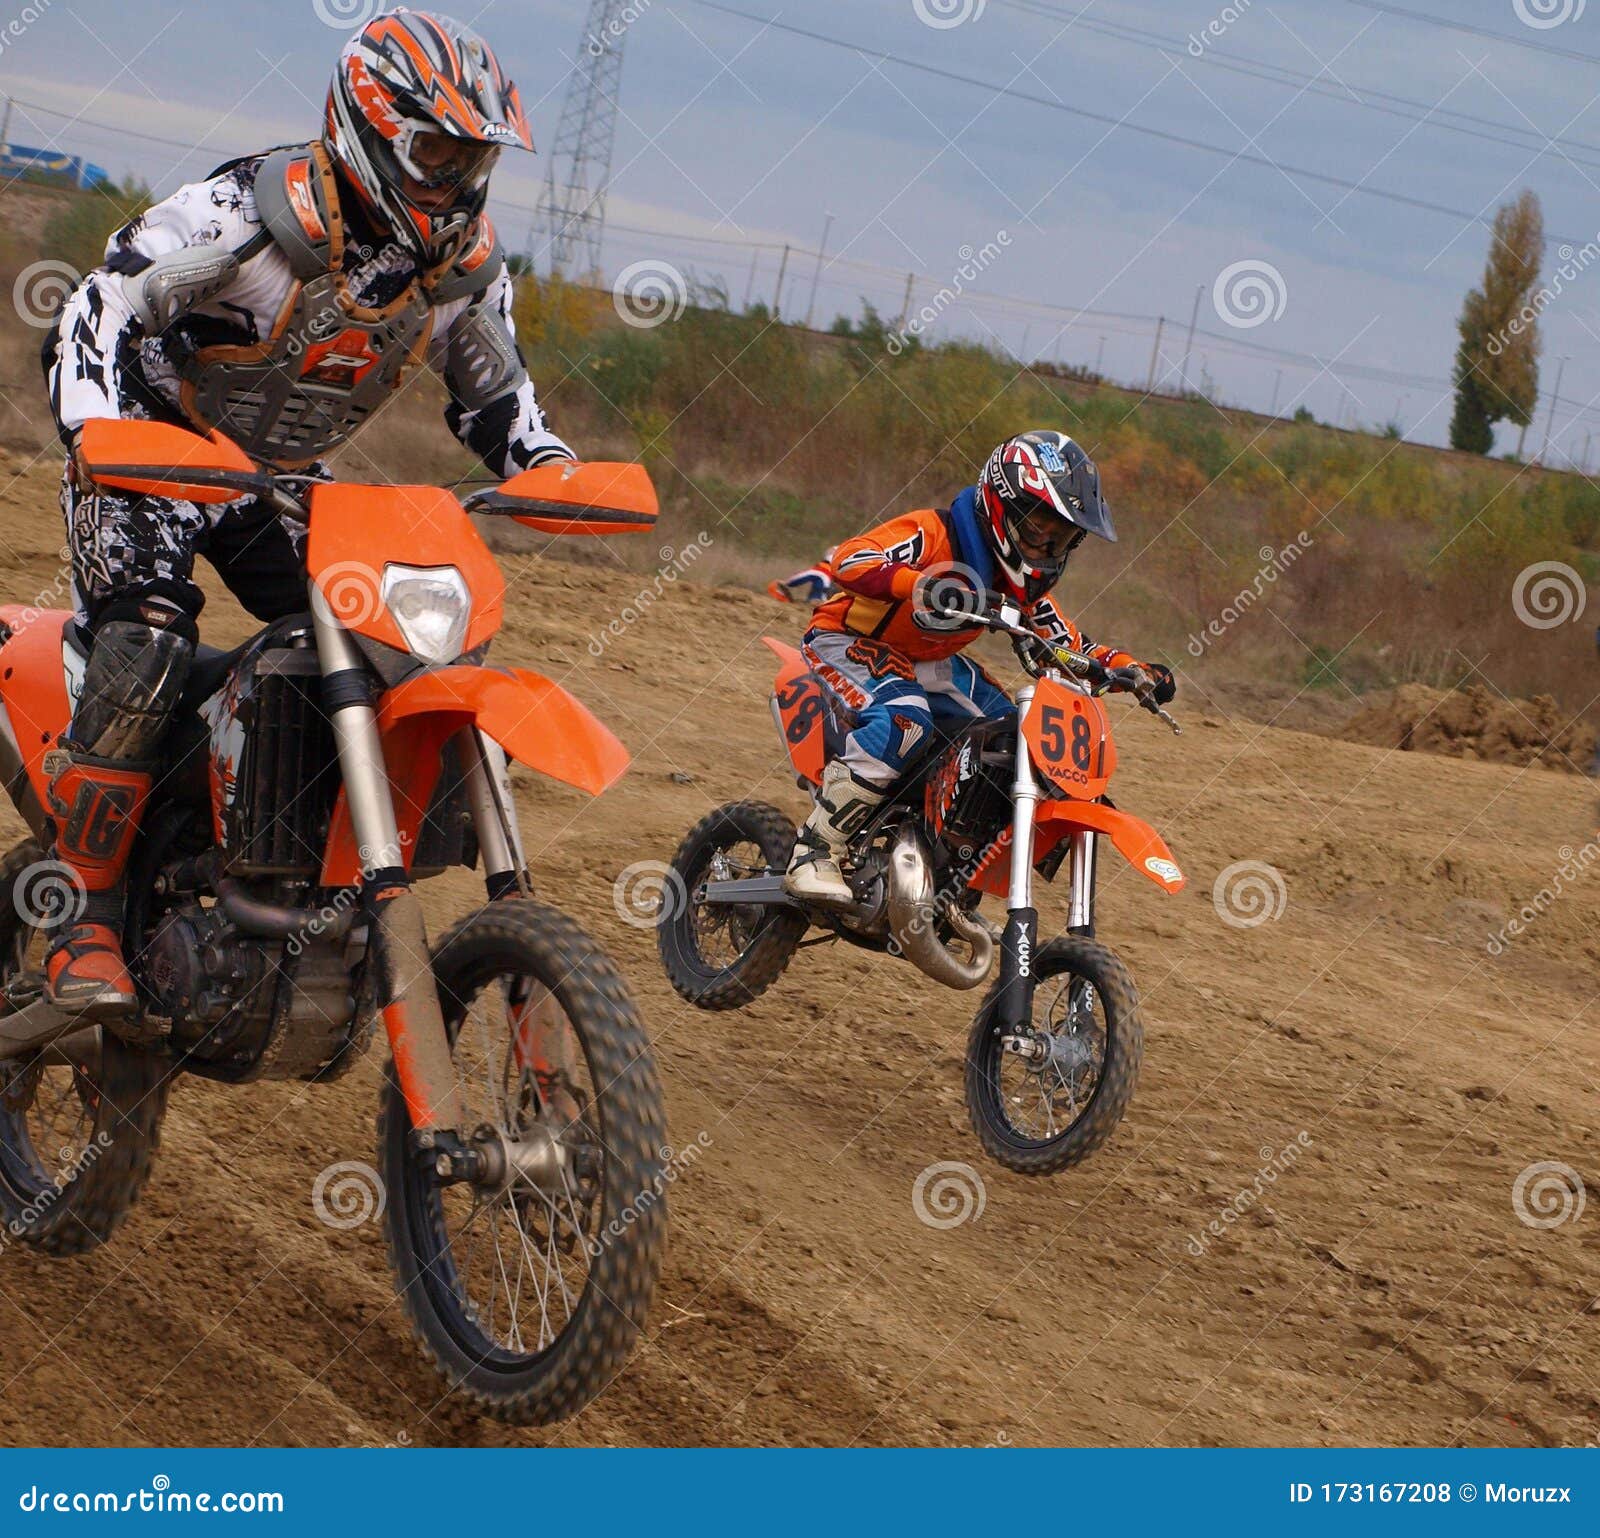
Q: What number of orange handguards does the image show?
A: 2